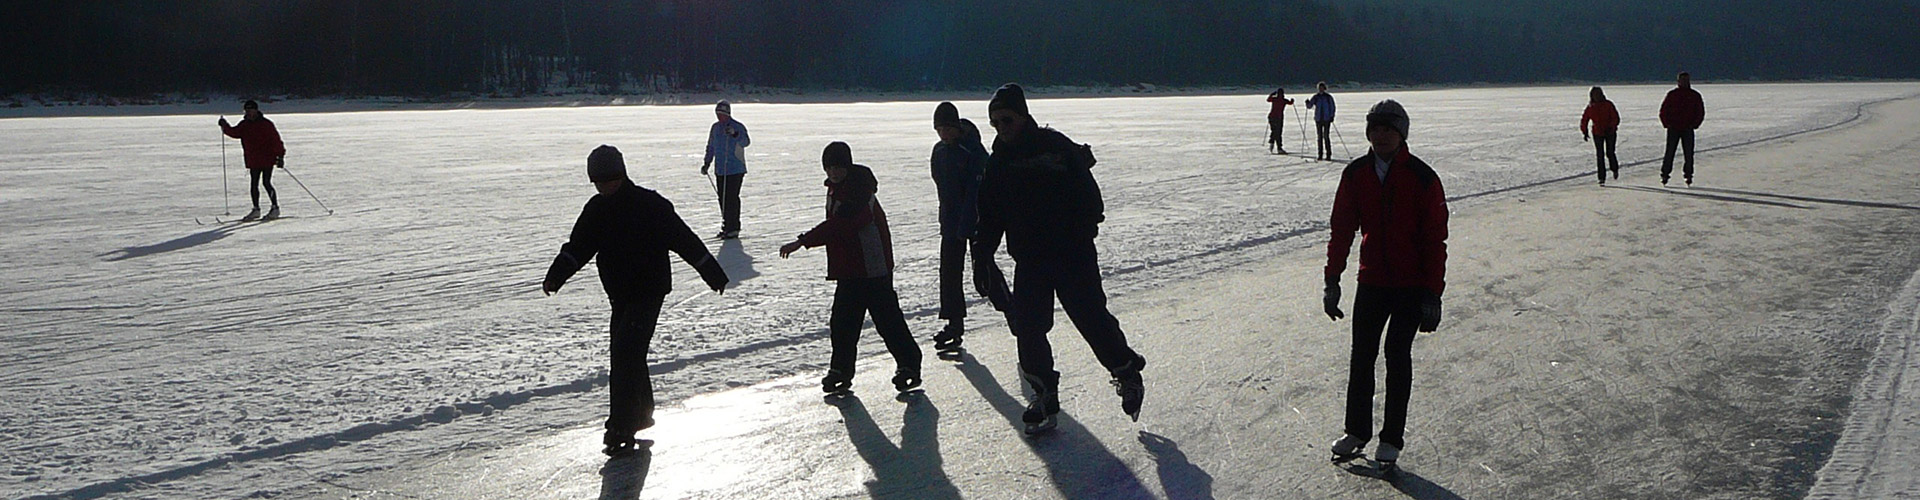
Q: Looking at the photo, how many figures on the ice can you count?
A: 11